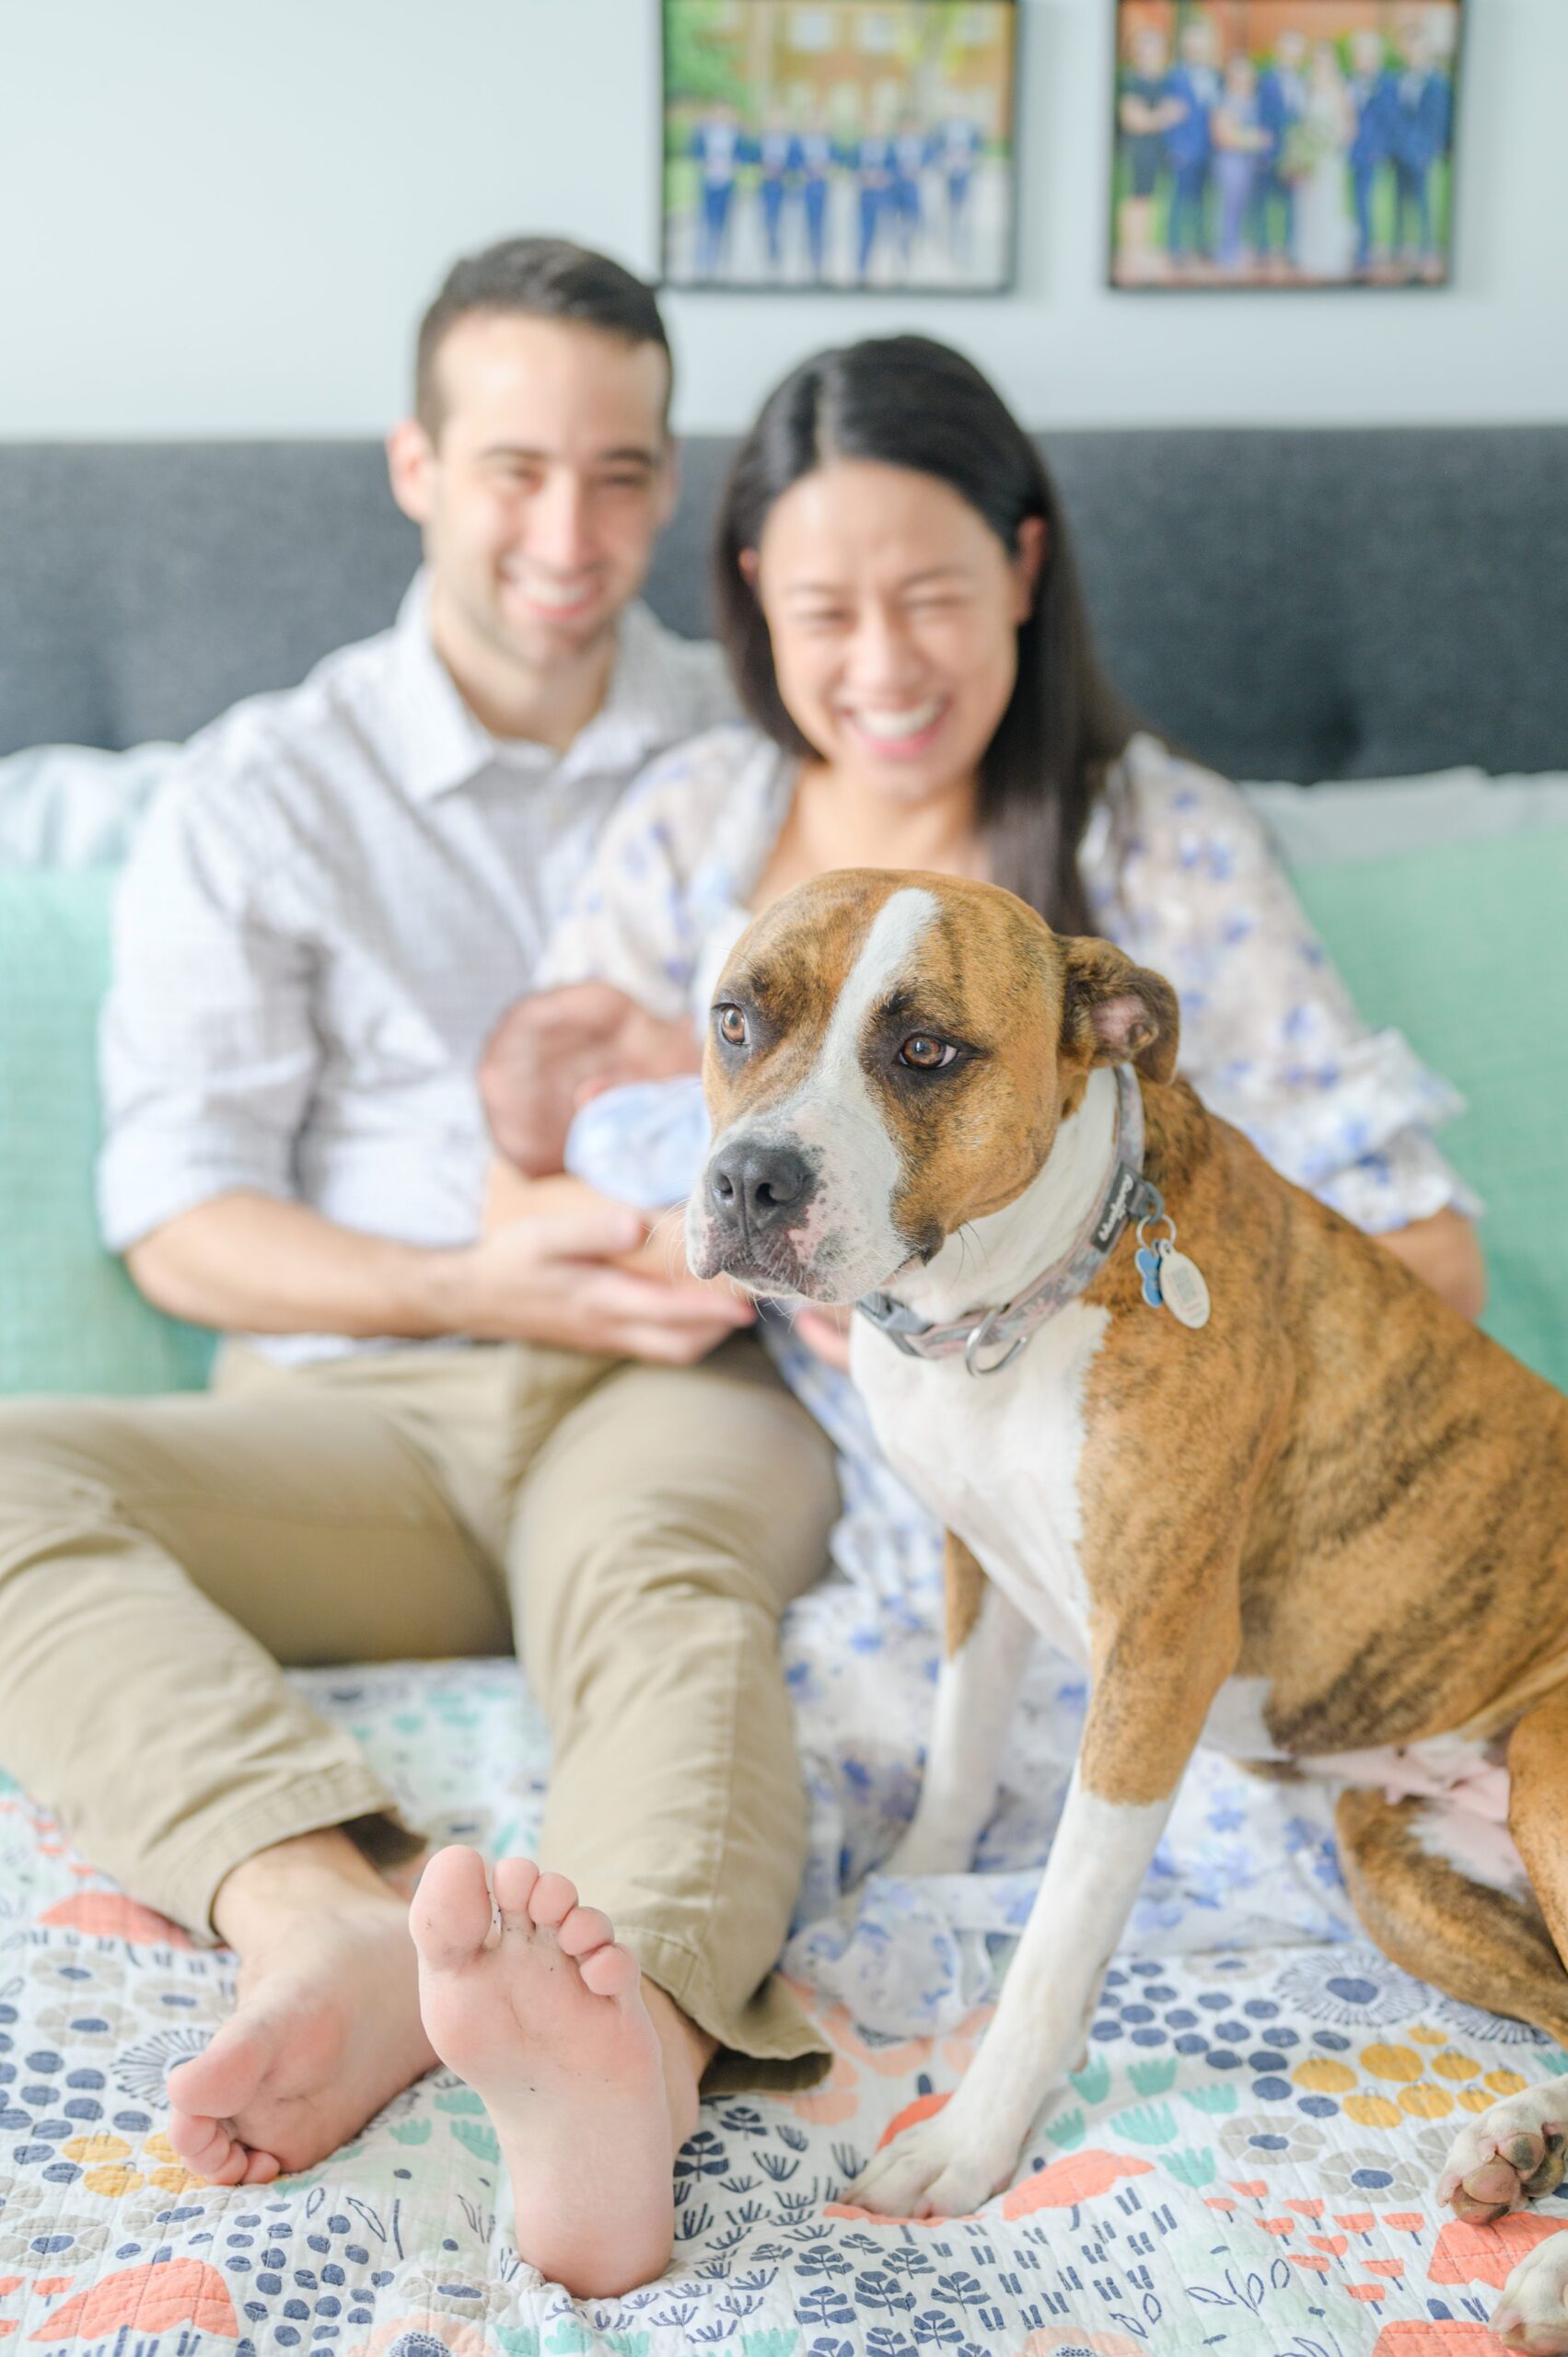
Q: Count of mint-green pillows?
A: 2